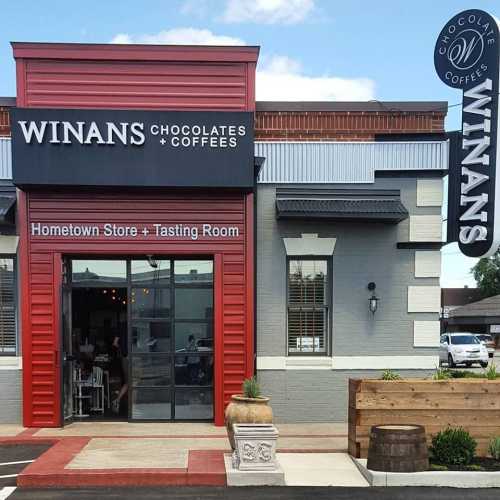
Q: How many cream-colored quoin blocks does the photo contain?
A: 5